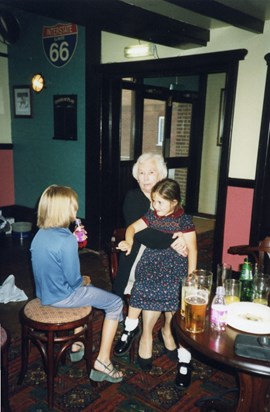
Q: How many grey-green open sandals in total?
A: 2